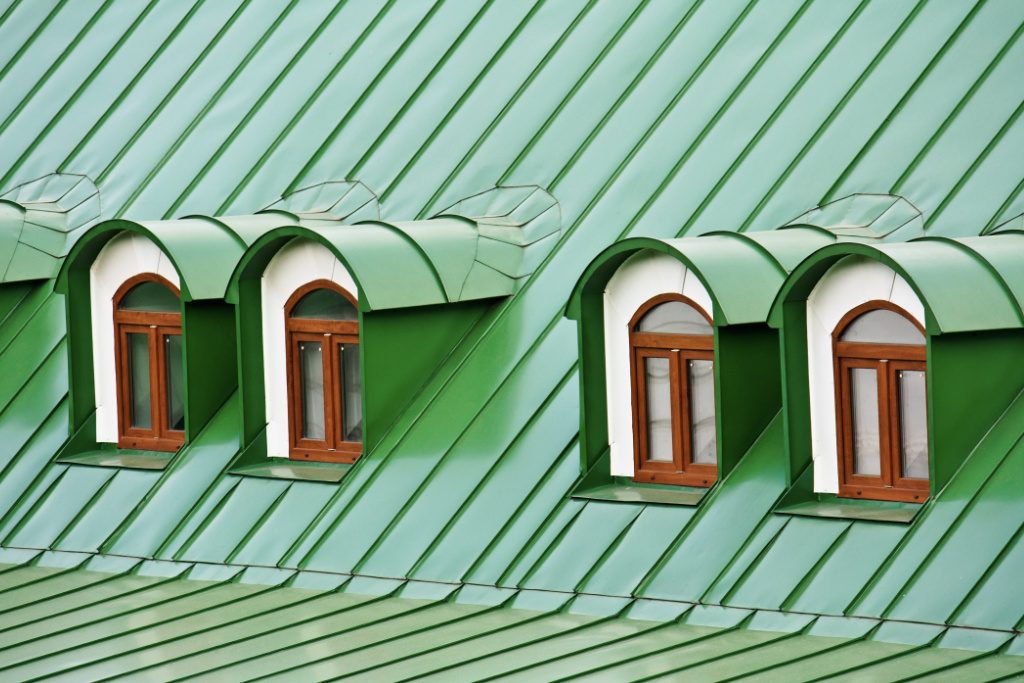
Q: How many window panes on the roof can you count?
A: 12